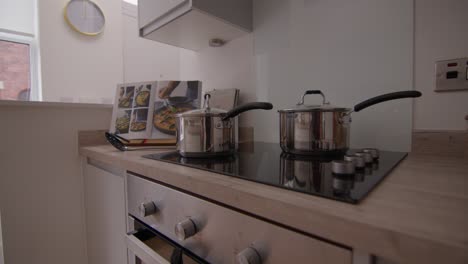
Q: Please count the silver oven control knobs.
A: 3